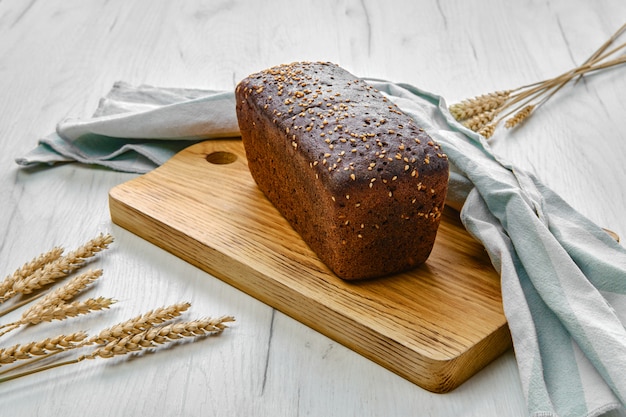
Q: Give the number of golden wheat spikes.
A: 12